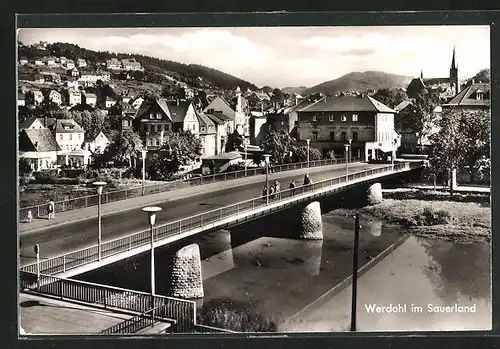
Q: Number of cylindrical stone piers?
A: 3